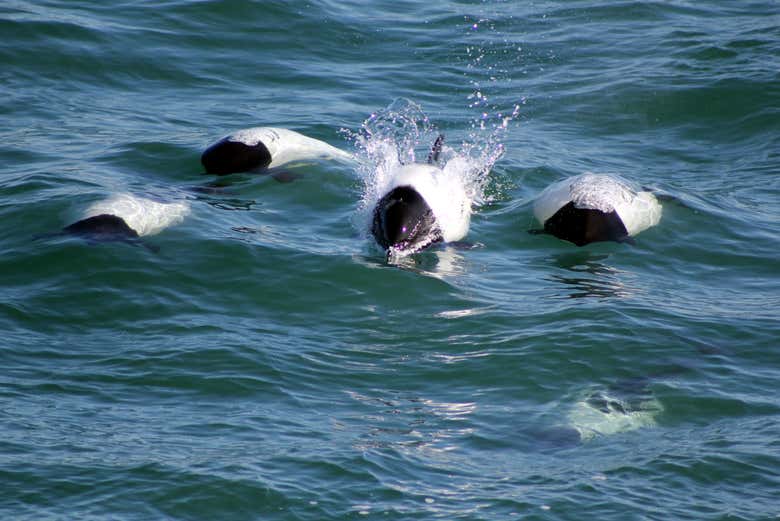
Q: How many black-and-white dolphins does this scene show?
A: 5